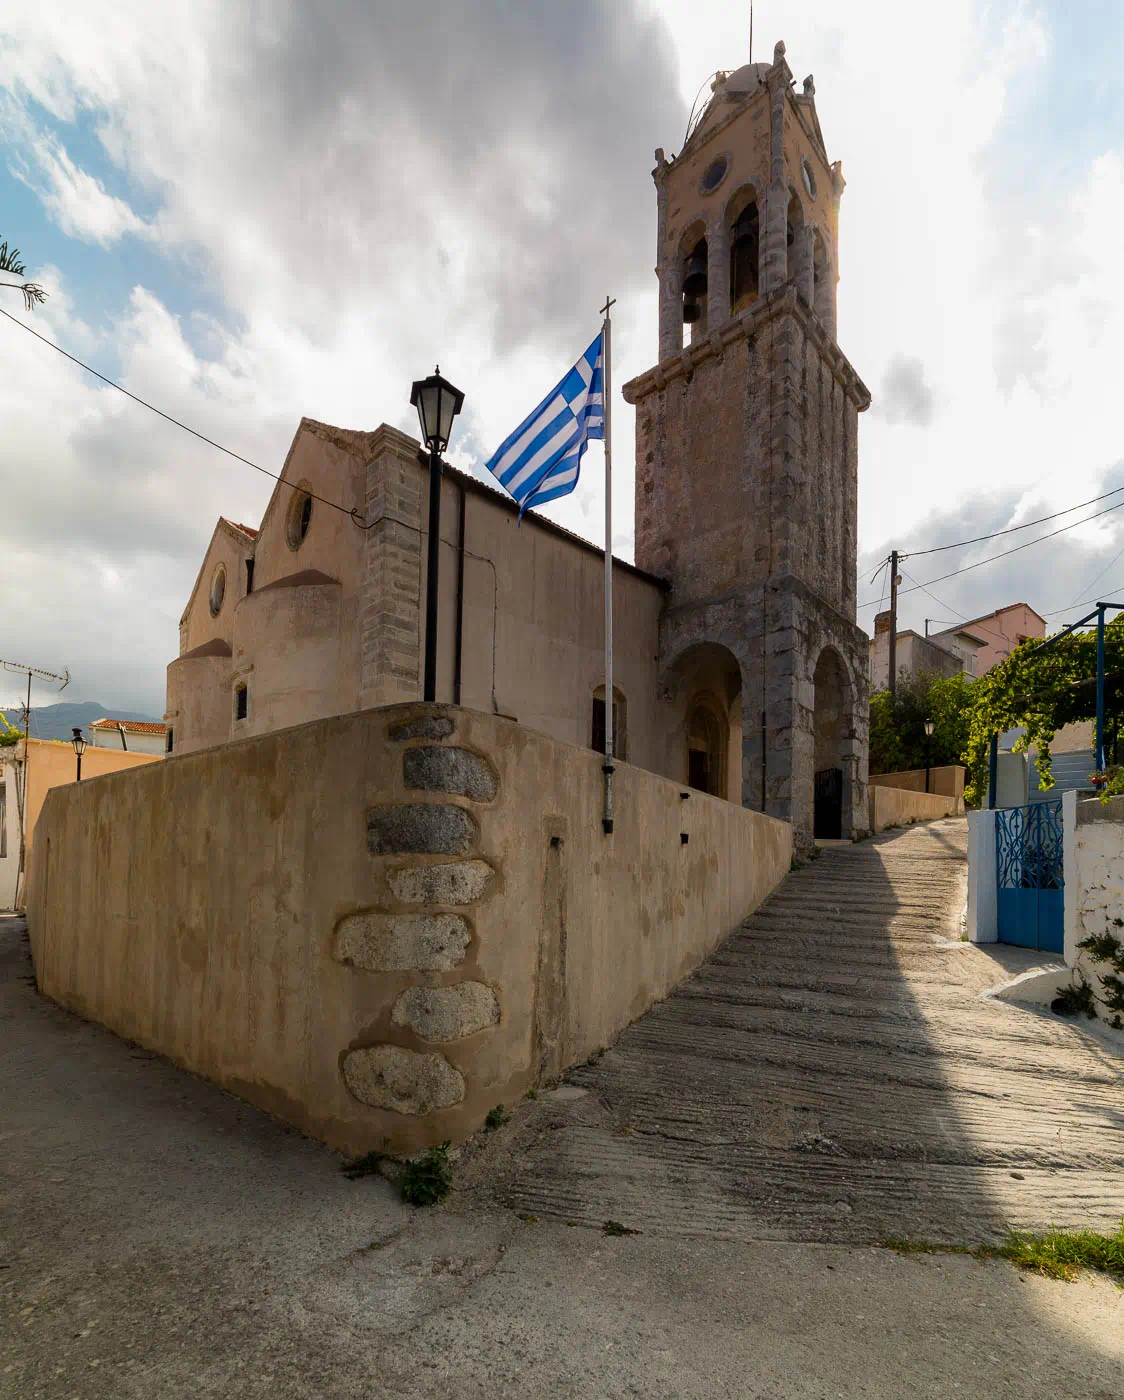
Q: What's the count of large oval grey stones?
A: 7